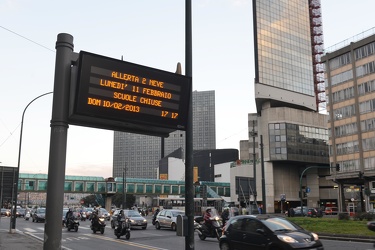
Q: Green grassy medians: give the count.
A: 1